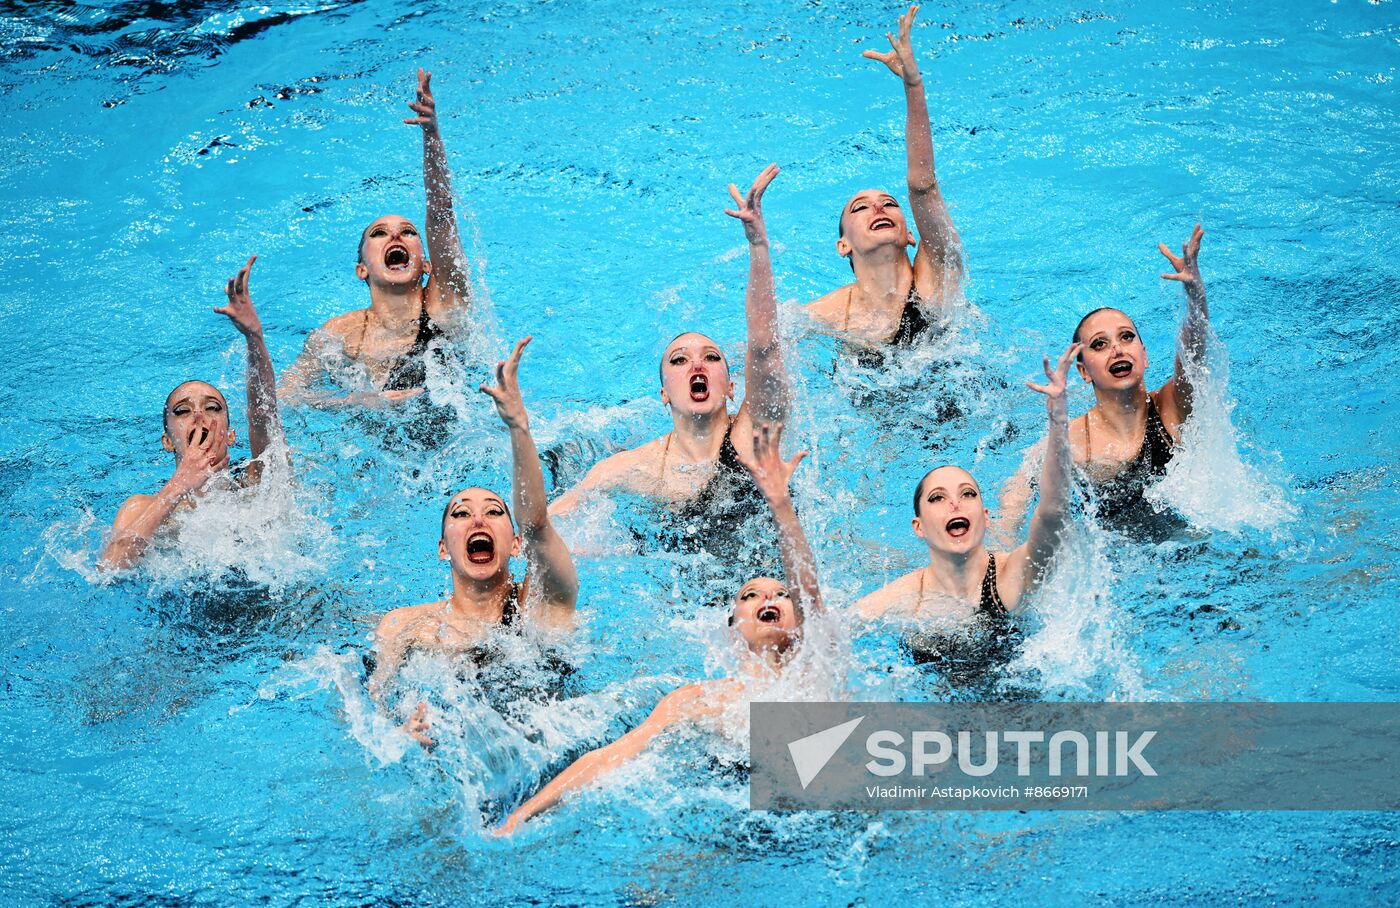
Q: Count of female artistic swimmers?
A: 8